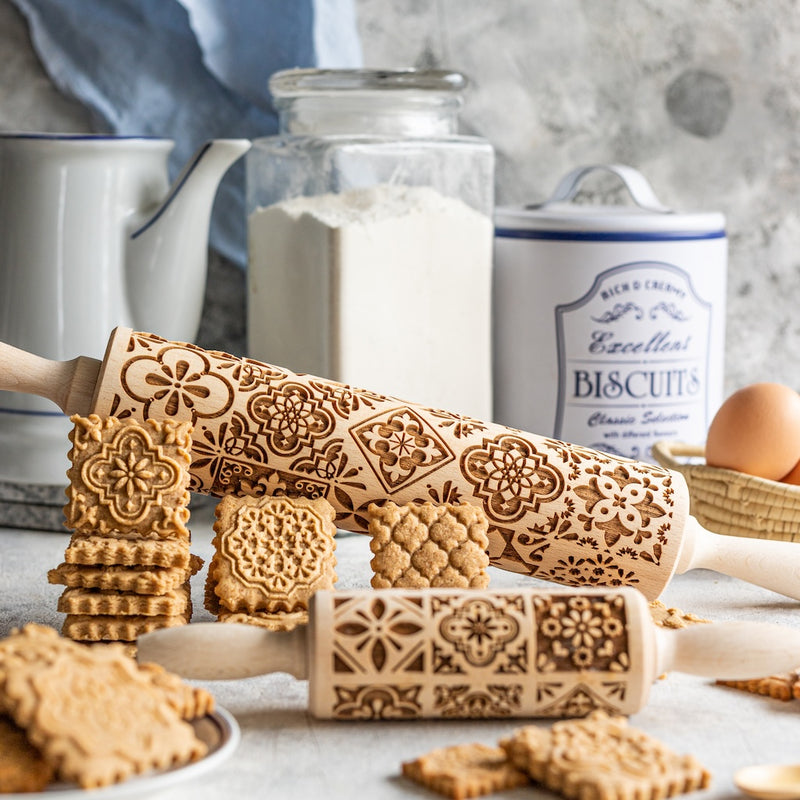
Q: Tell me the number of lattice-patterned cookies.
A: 1